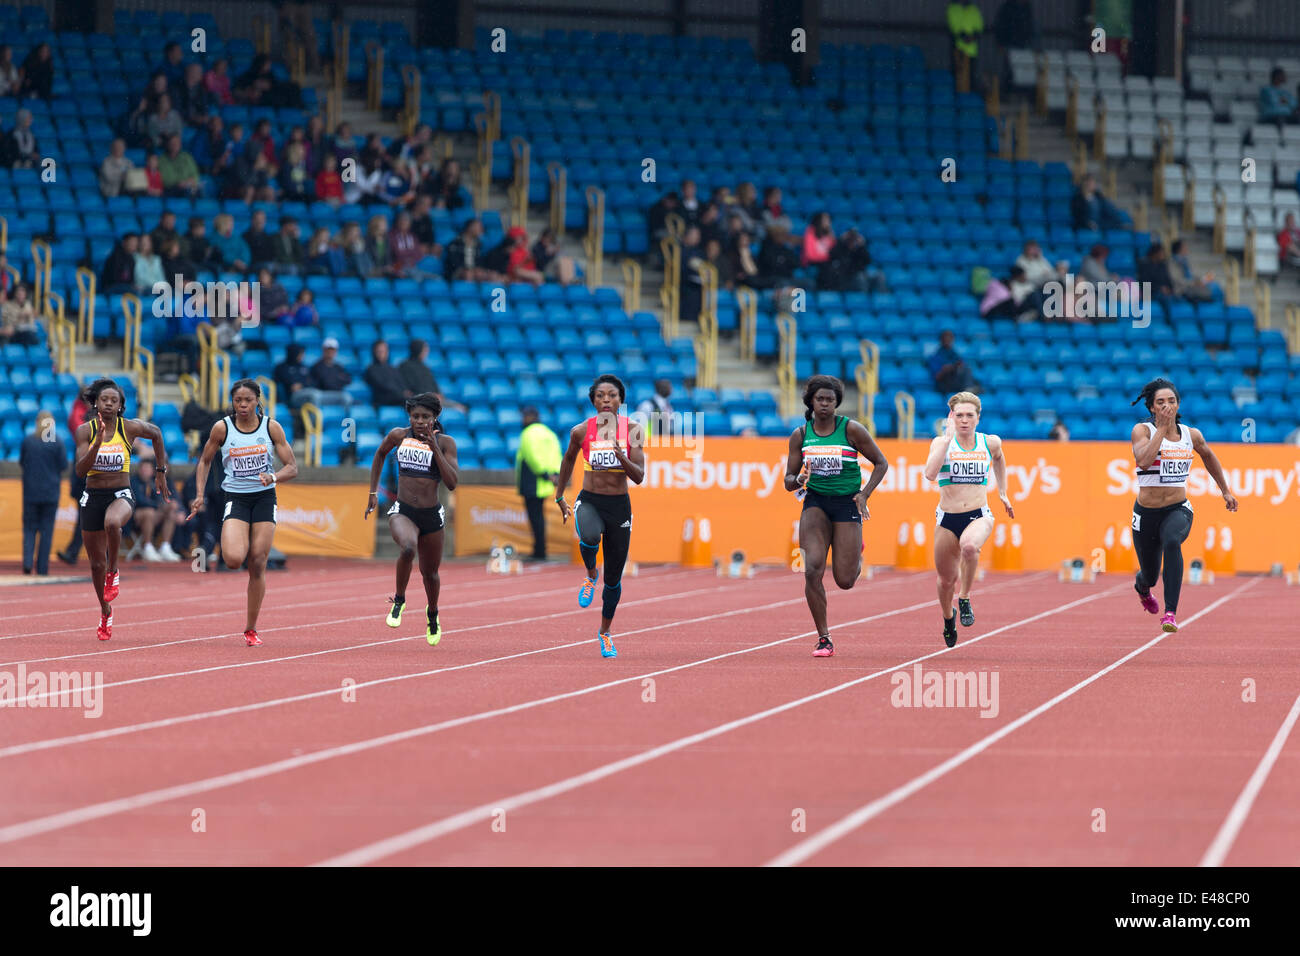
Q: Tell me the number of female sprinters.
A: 7